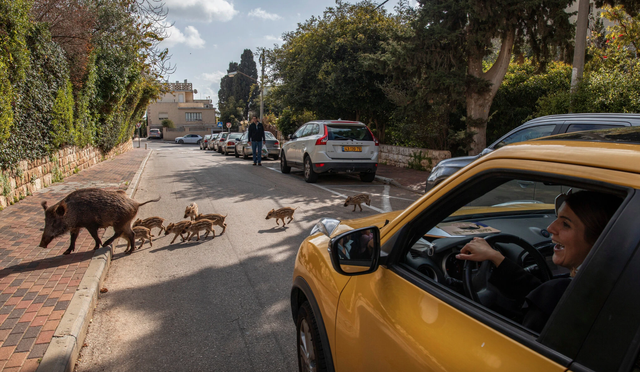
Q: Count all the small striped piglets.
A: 8